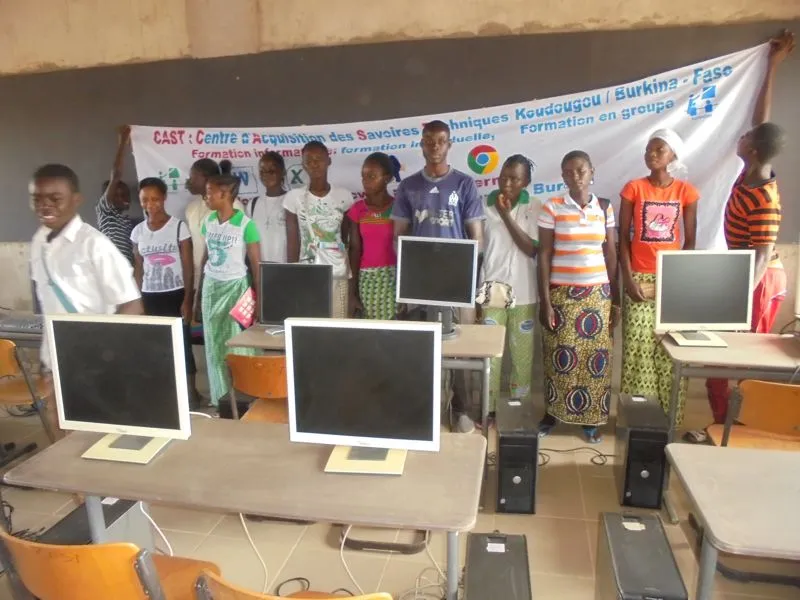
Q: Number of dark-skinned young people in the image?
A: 13